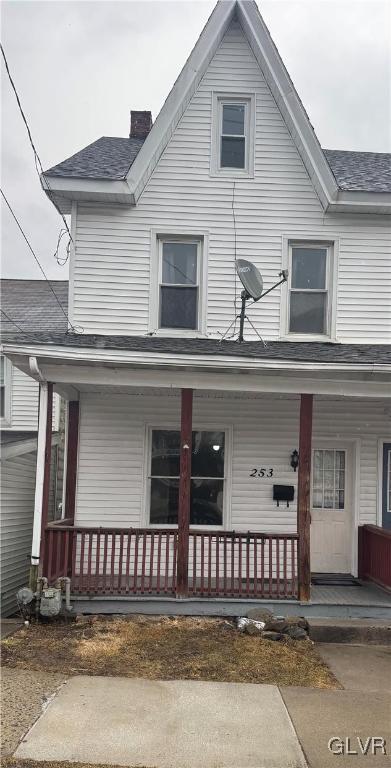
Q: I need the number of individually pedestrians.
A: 0